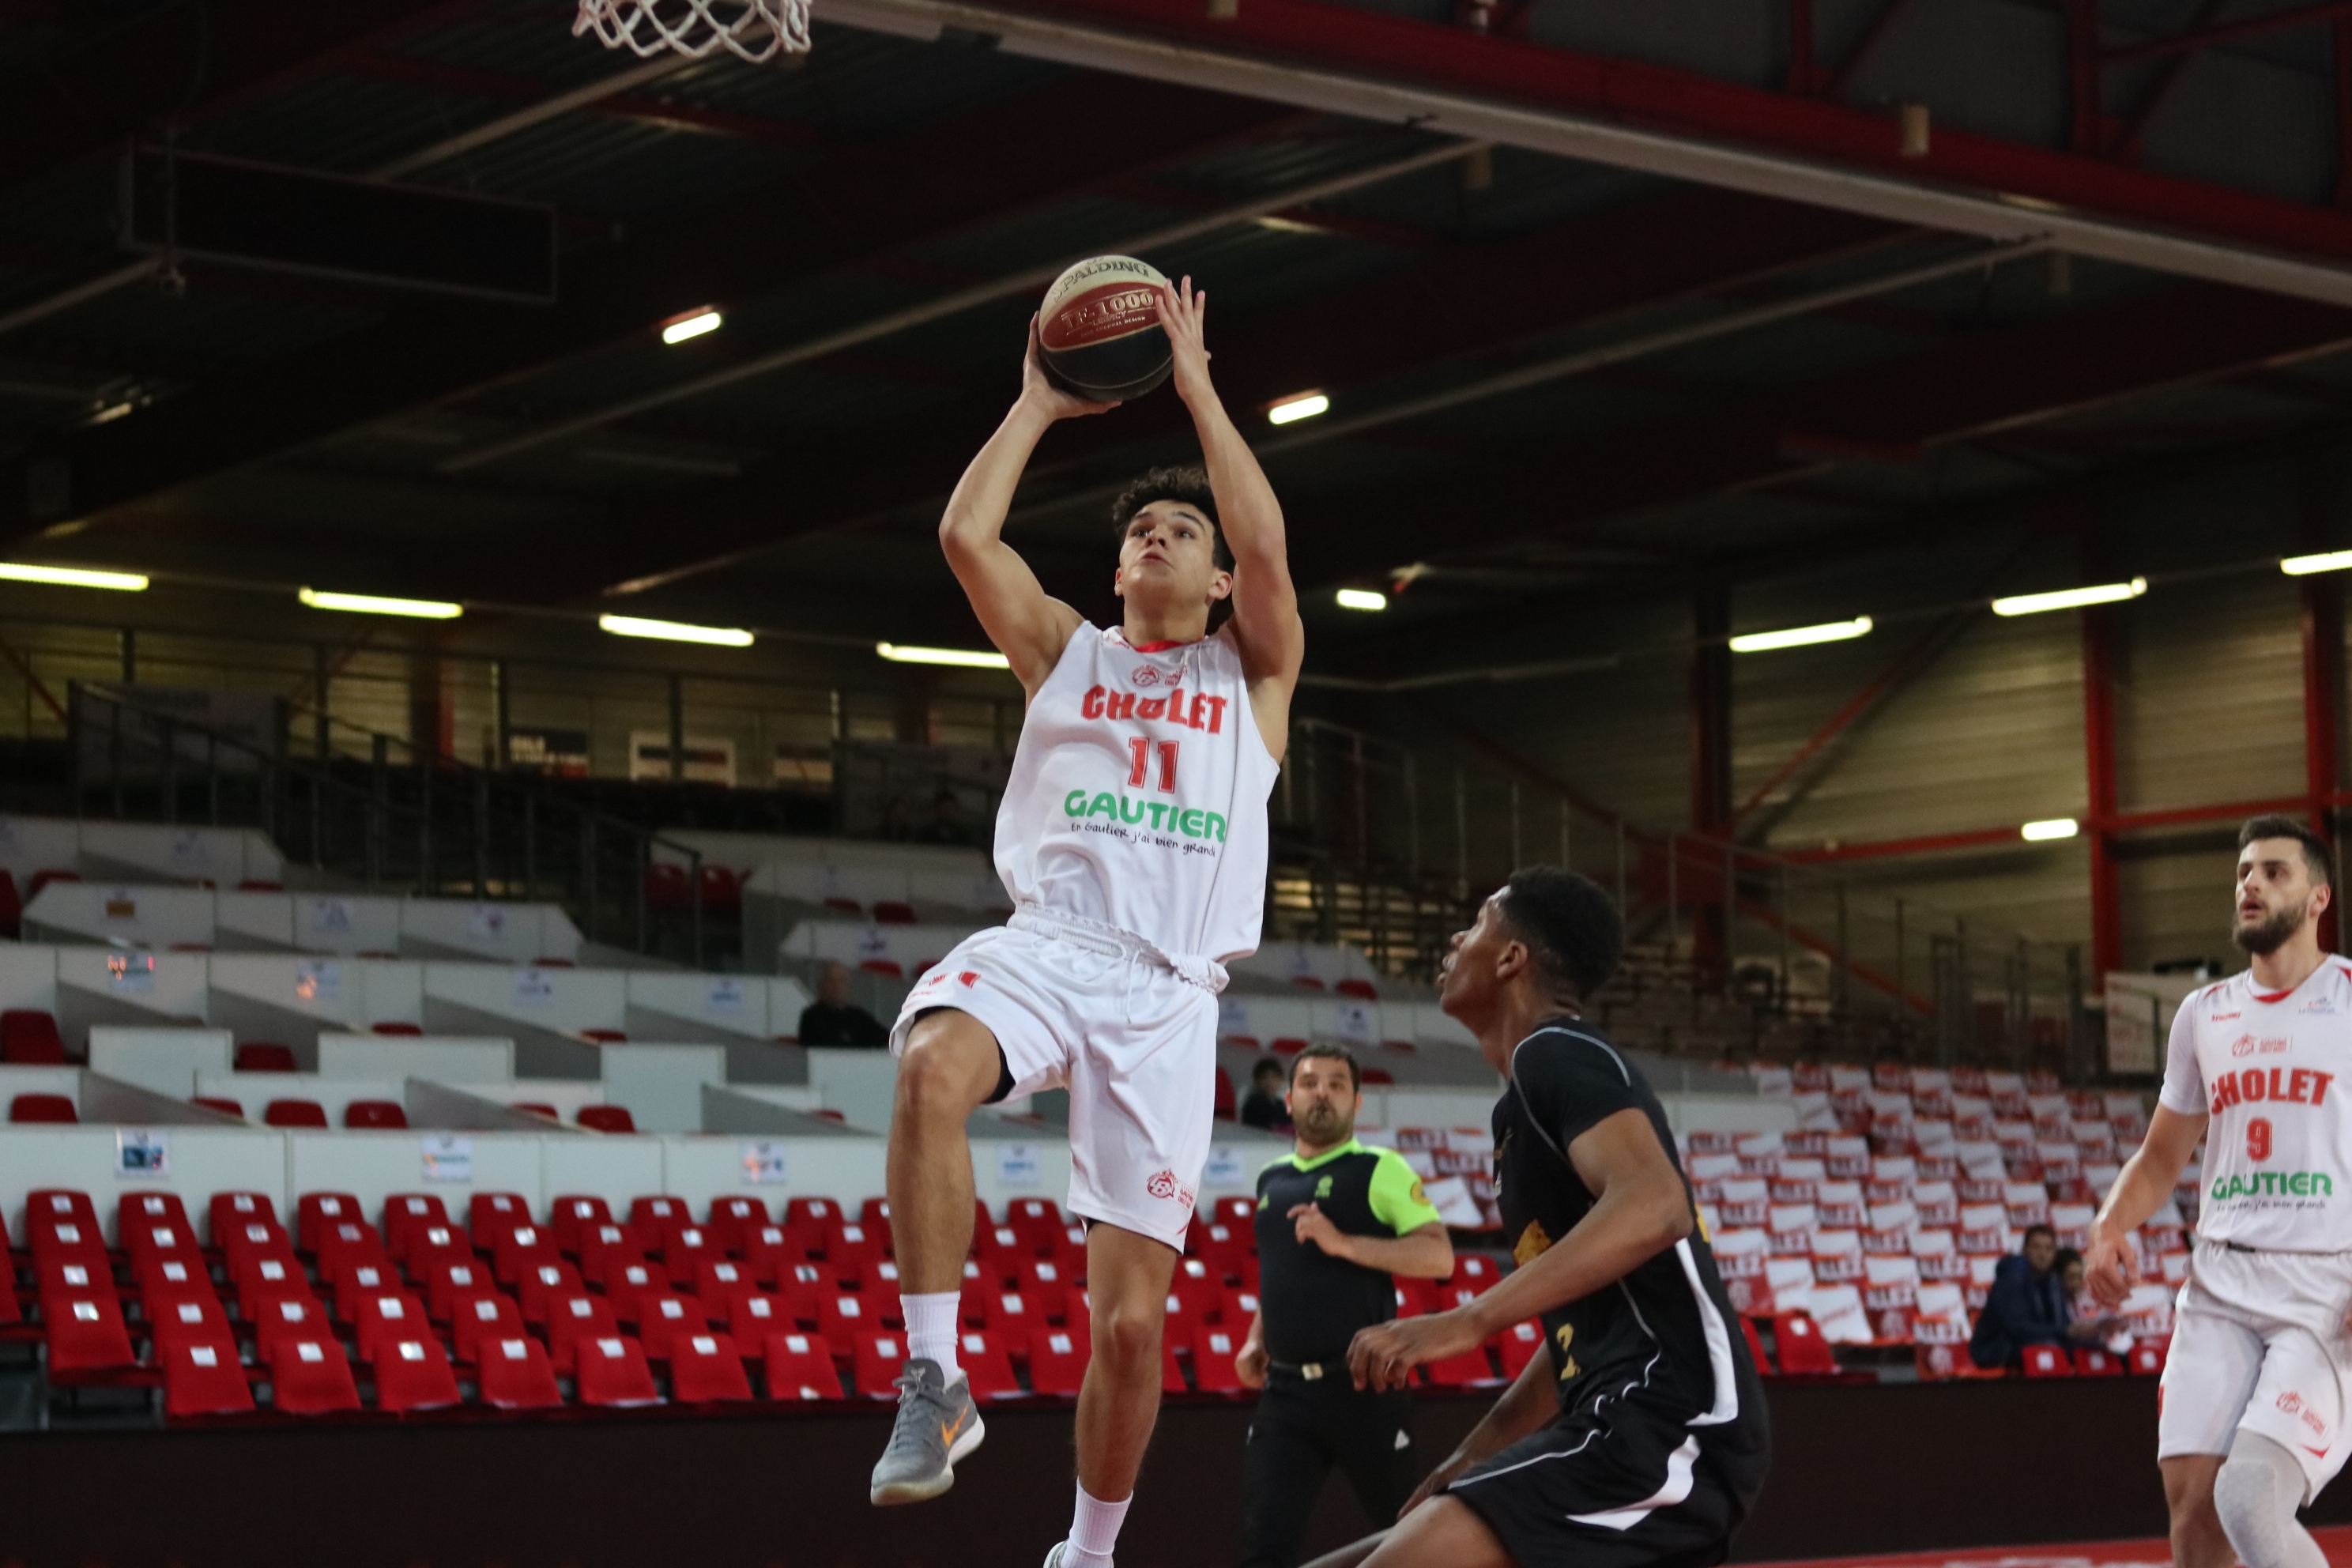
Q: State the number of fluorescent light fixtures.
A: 11